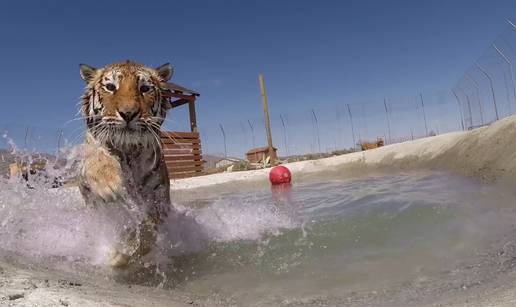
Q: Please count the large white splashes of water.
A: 2